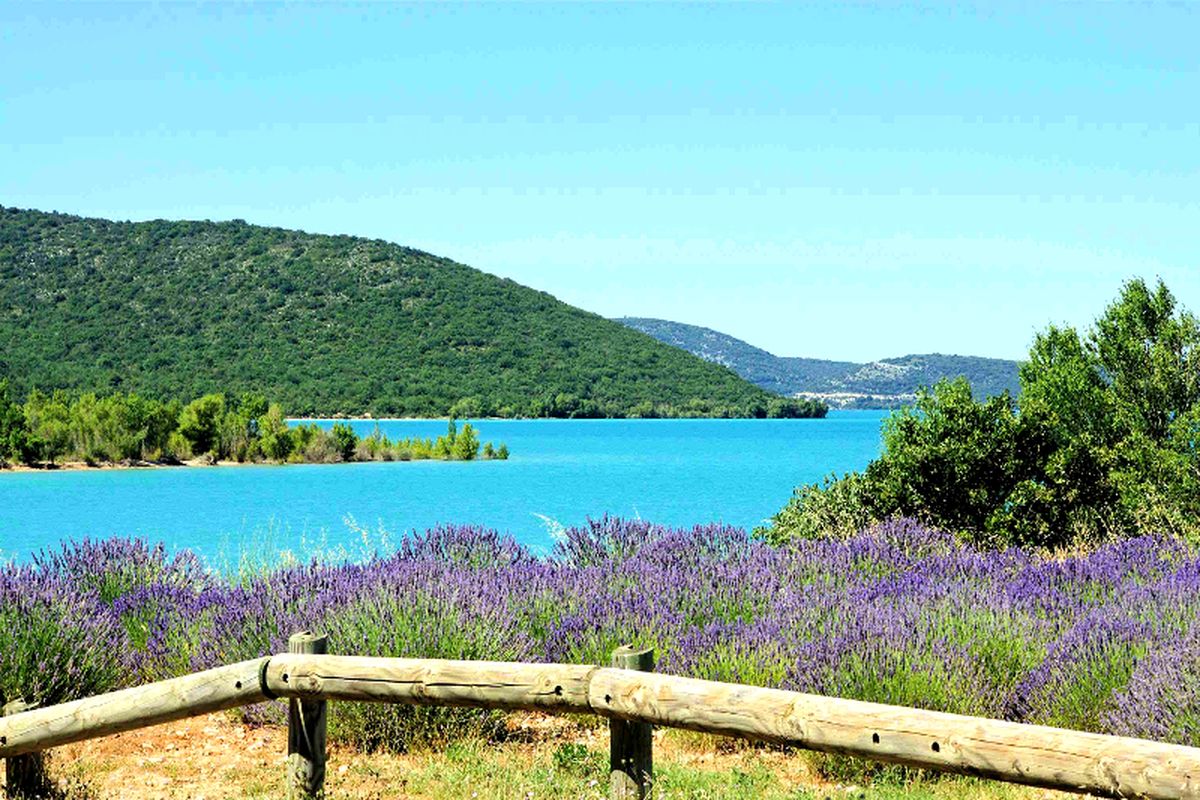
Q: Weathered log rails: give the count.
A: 3